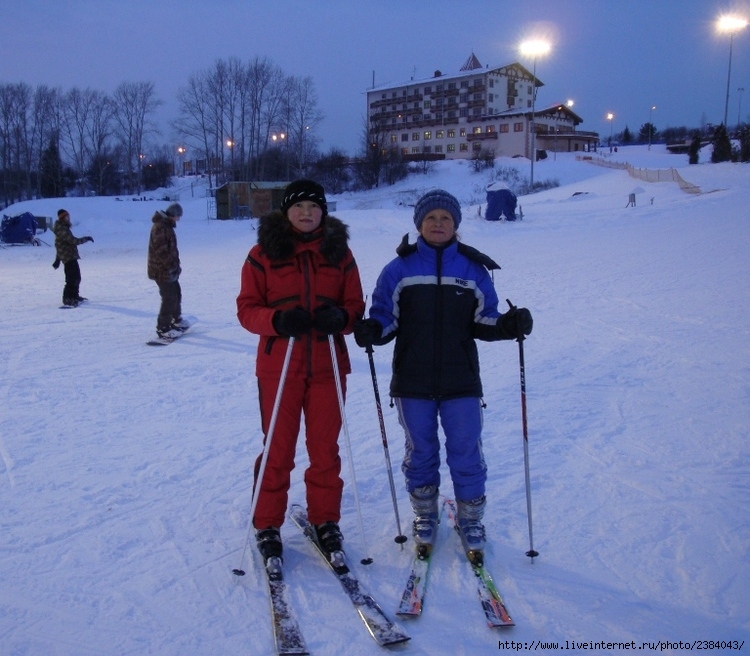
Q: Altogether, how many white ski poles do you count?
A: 2